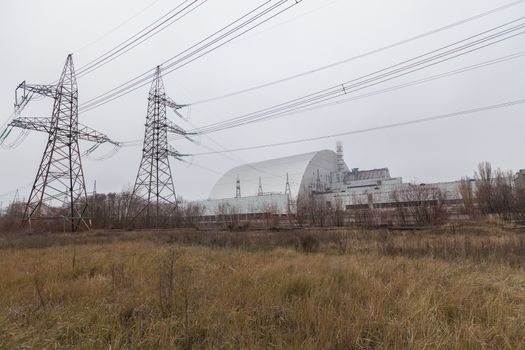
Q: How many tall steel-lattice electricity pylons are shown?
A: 2